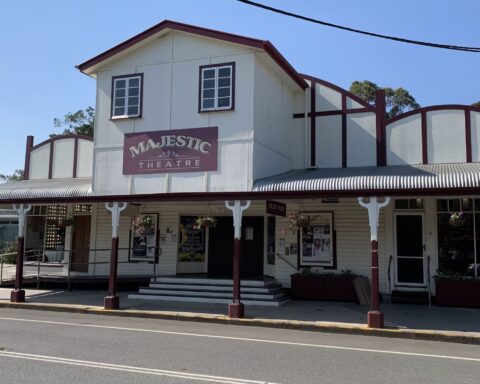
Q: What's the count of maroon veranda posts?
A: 4